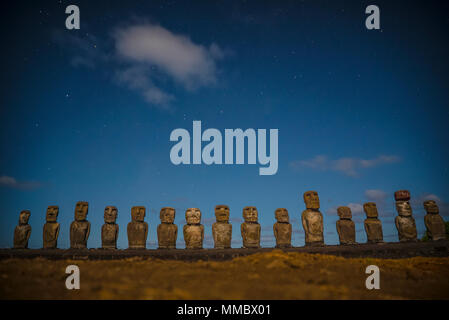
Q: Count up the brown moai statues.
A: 15